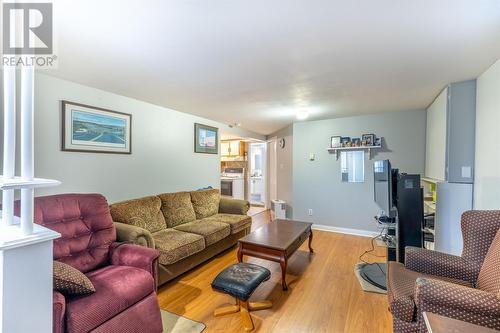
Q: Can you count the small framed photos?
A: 5